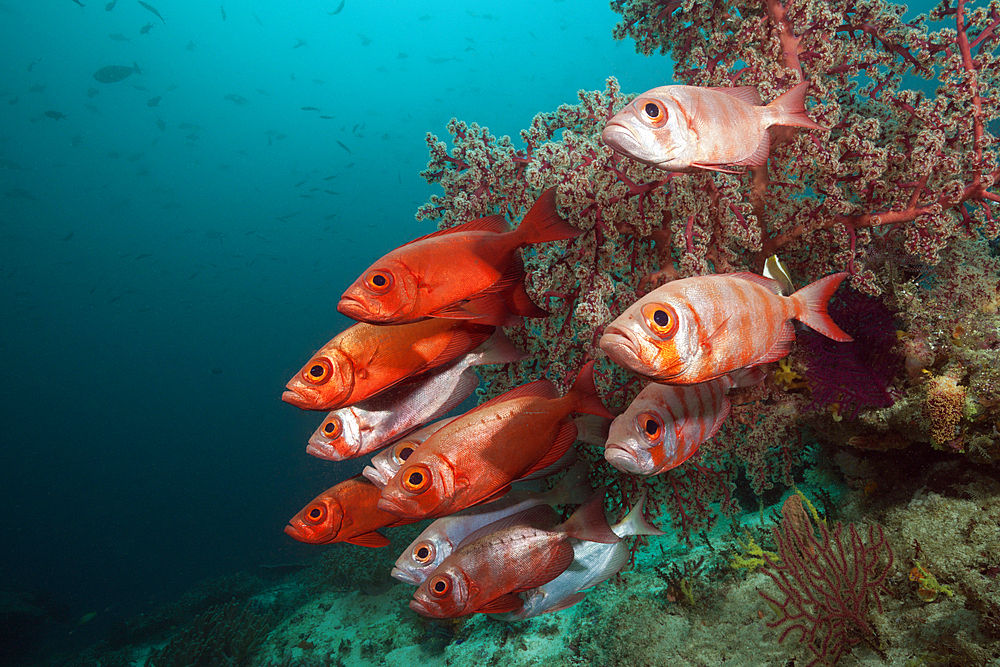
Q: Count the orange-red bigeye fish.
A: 5